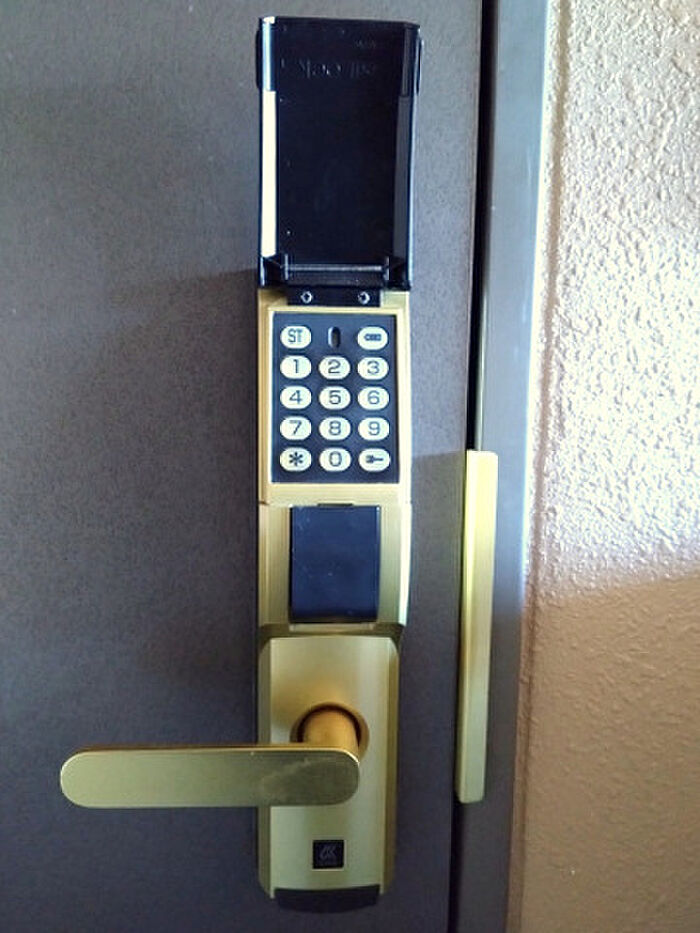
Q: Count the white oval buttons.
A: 14